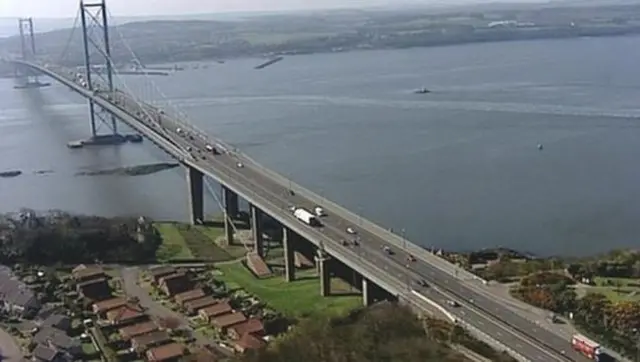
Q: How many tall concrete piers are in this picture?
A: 6